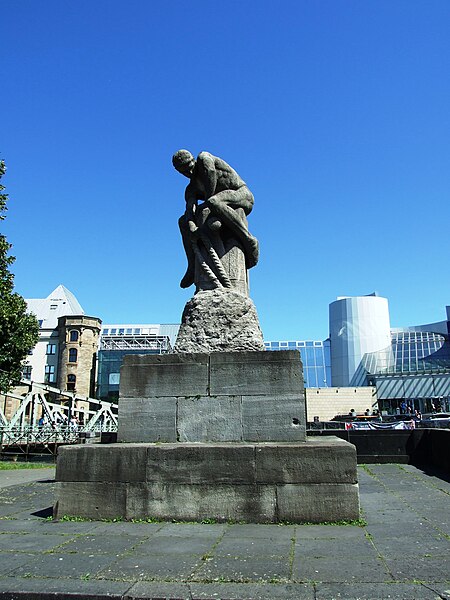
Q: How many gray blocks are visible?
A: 11